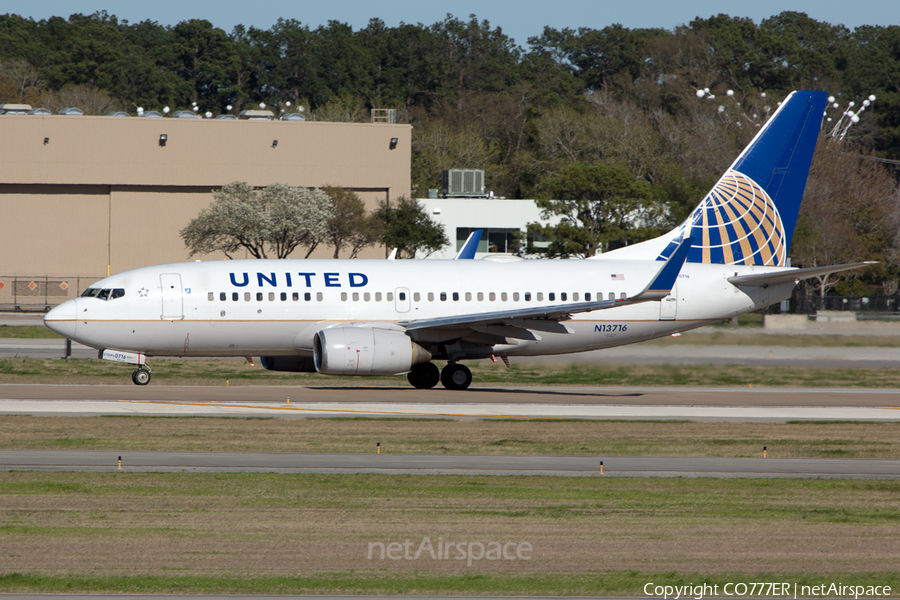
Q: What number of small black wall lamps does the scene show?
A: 4